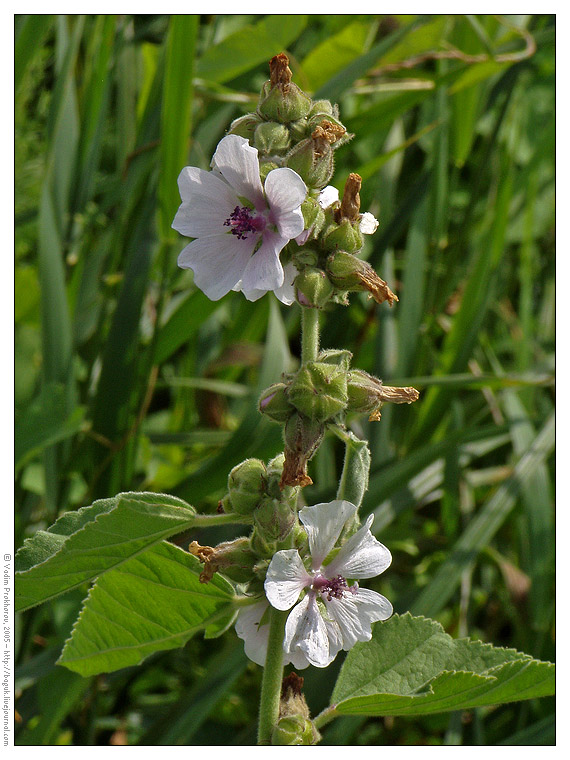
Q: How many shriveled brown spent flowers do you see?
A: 8